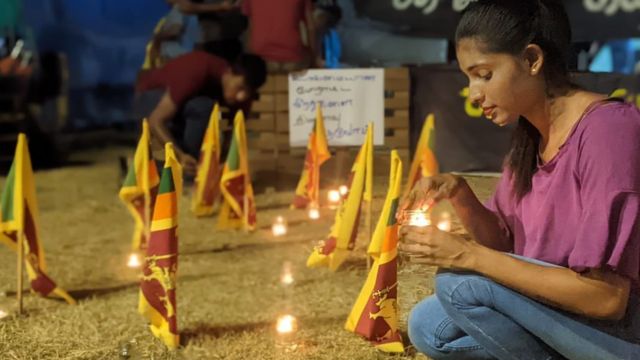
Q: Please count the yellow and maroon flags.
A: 9